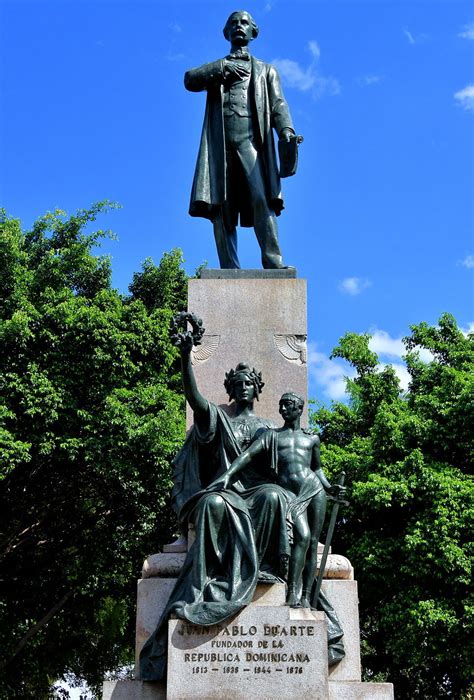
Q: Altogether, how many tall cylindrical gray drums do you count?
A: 0